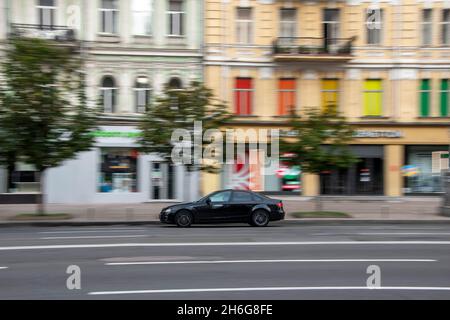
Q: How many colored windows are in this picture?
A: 6